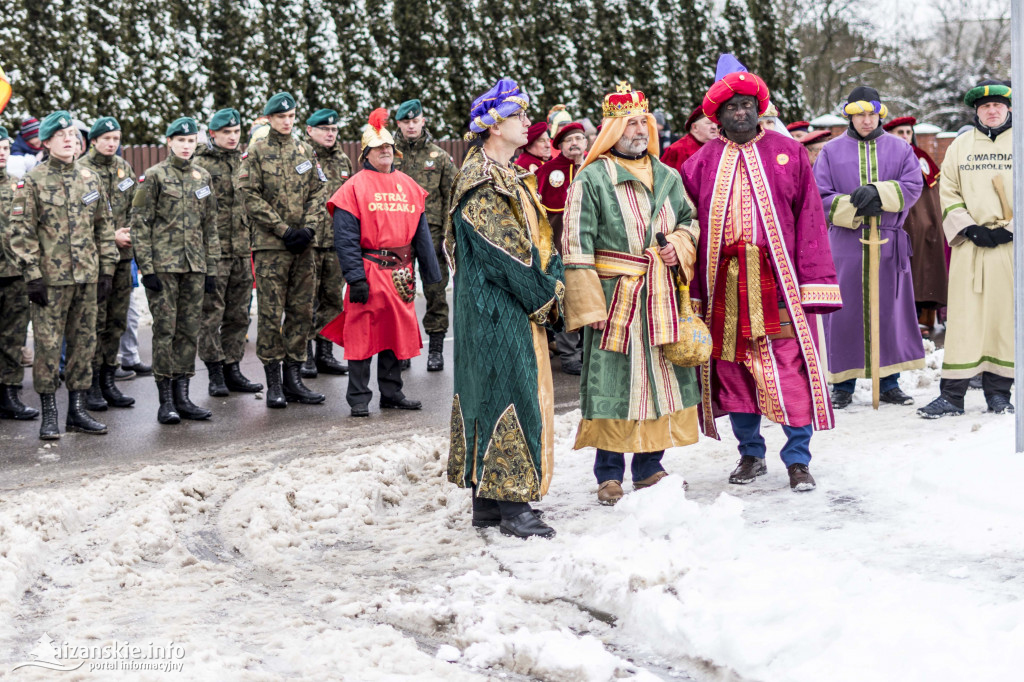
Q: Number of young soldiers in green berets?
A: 8